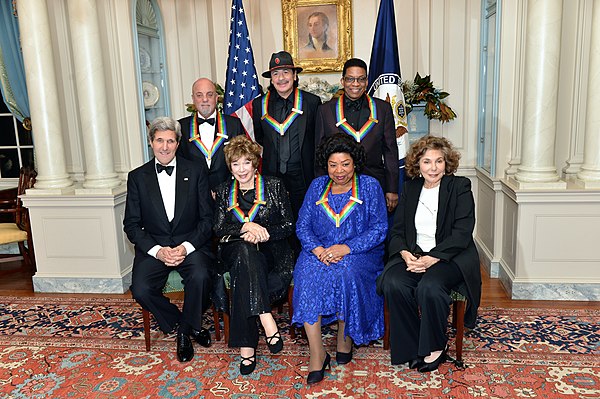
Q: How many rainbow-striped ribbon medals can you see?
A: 5